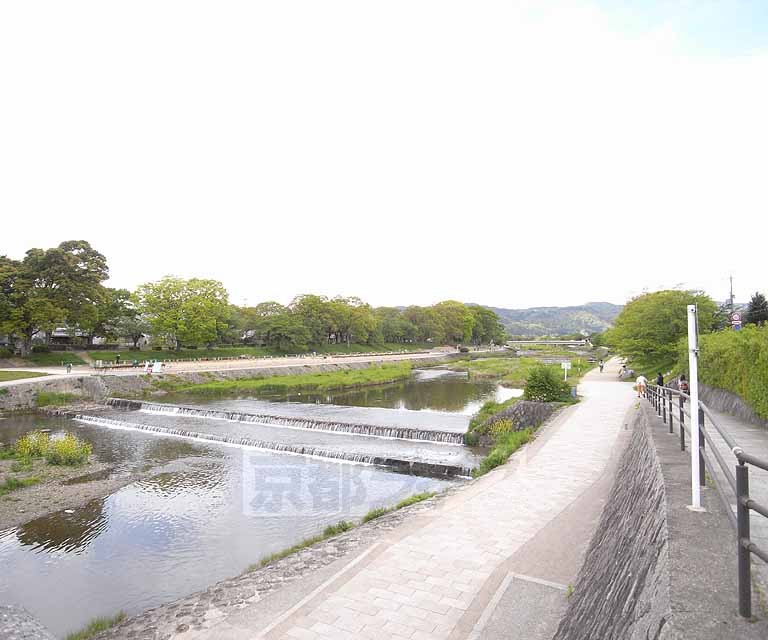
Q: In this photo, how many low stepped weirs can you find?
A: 2